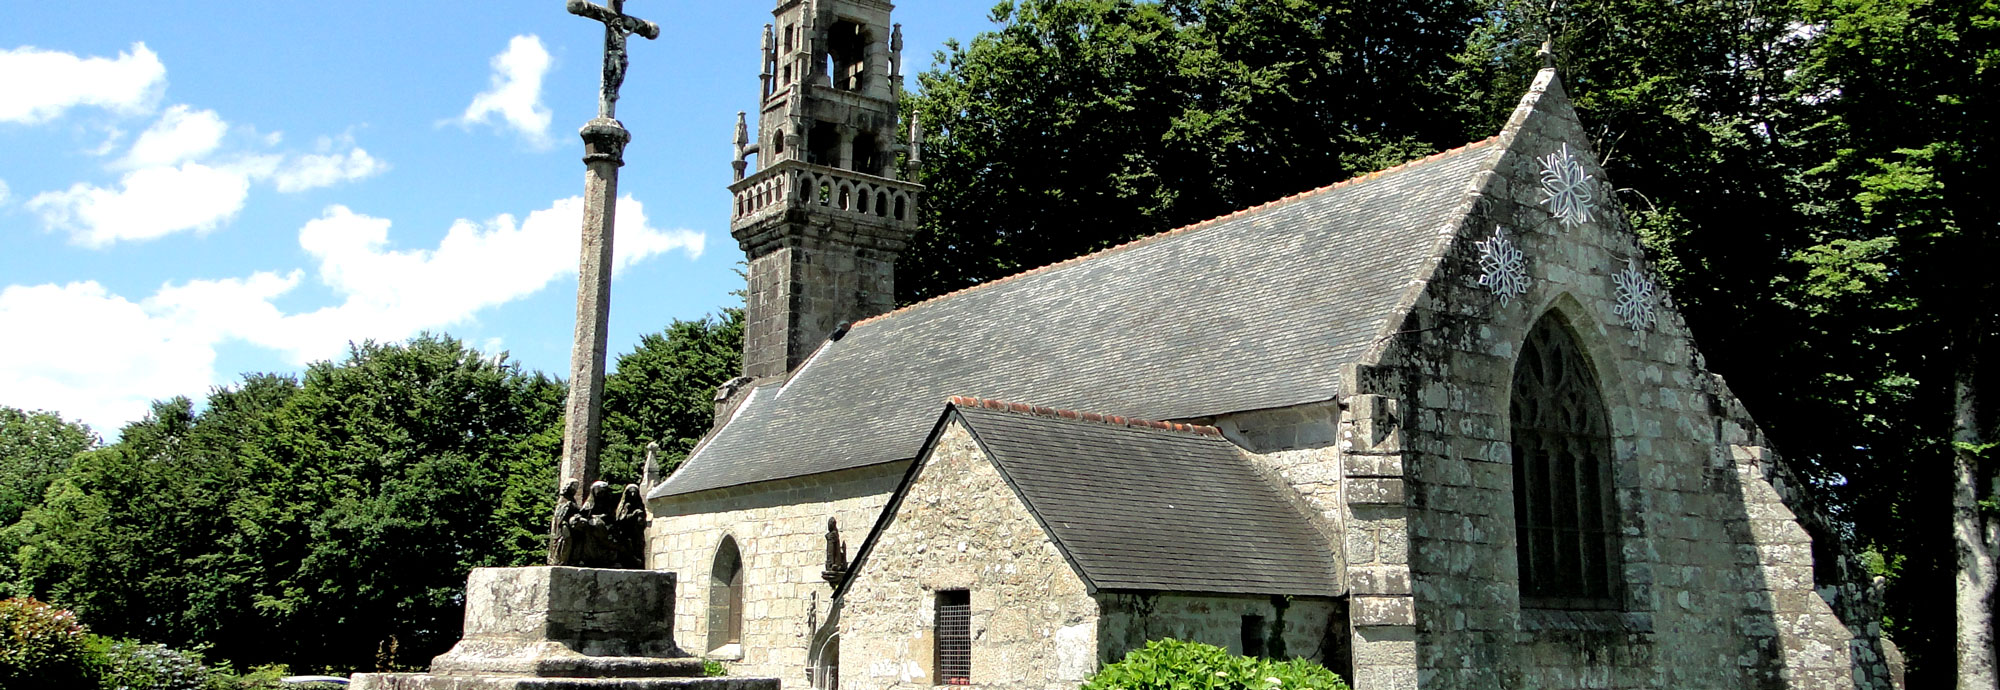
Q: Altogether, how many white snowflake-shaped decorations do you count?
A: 3